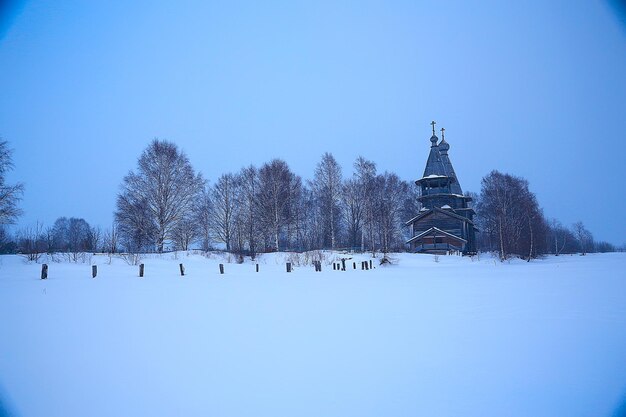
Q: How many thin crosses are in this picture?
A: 2